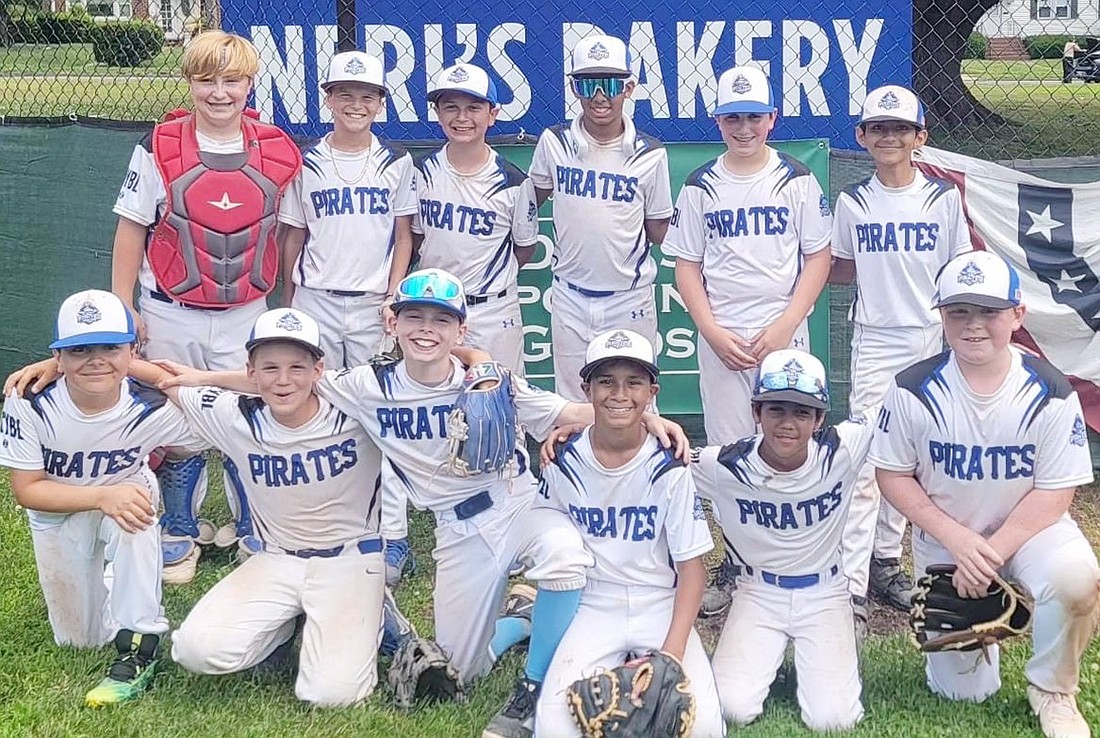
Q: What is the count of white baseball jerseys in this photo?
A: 12